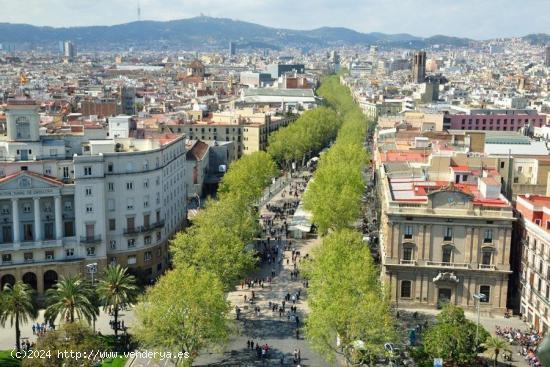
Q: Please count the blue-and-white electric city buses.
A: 0